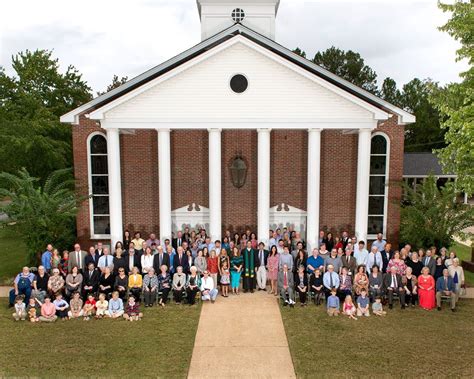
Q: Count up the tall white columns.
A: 6